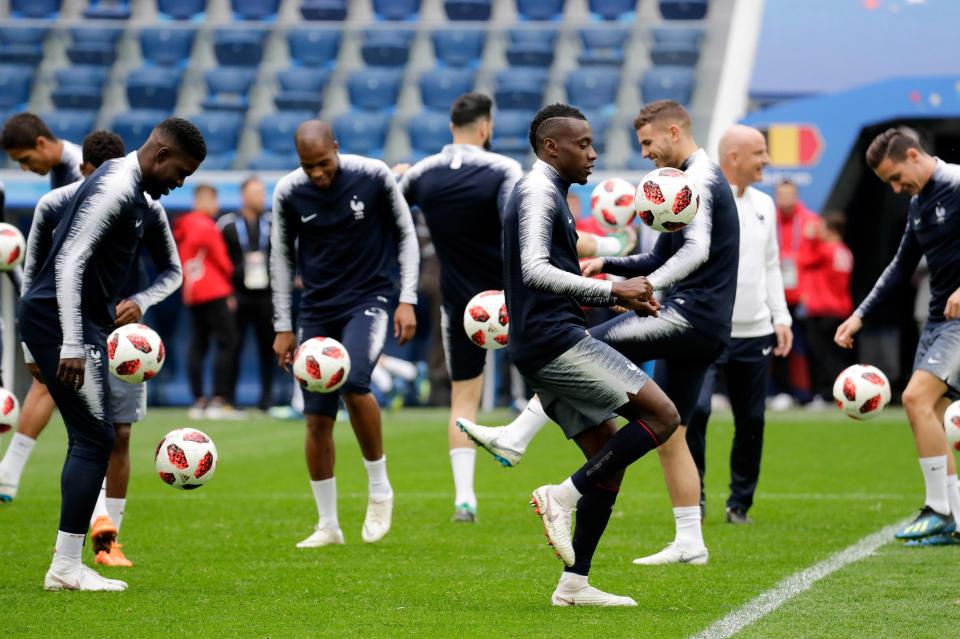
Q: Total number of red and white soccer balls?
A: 10